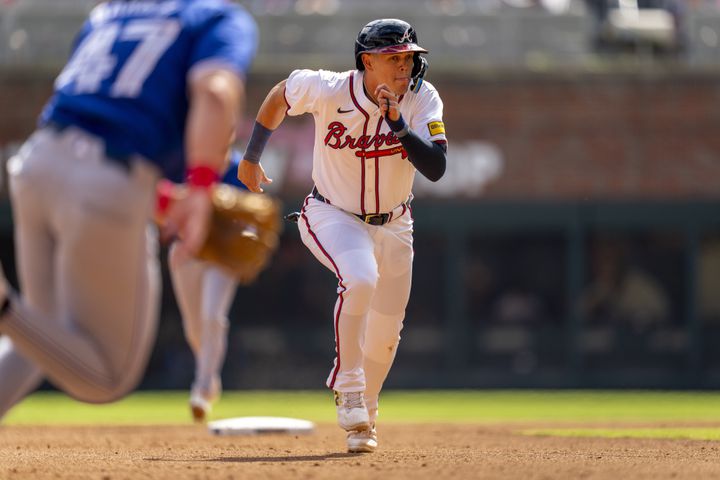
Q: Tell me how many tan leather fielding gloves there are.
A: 1